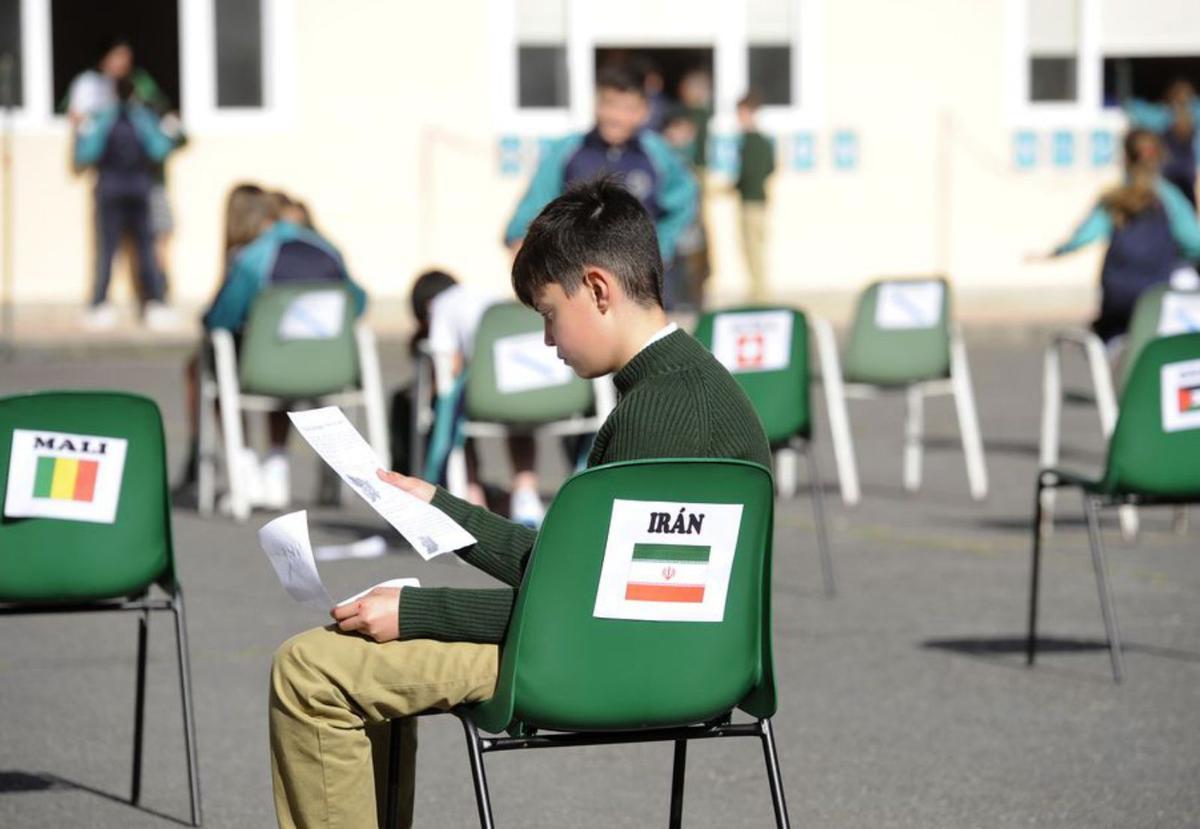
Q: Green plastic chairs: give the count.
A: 8